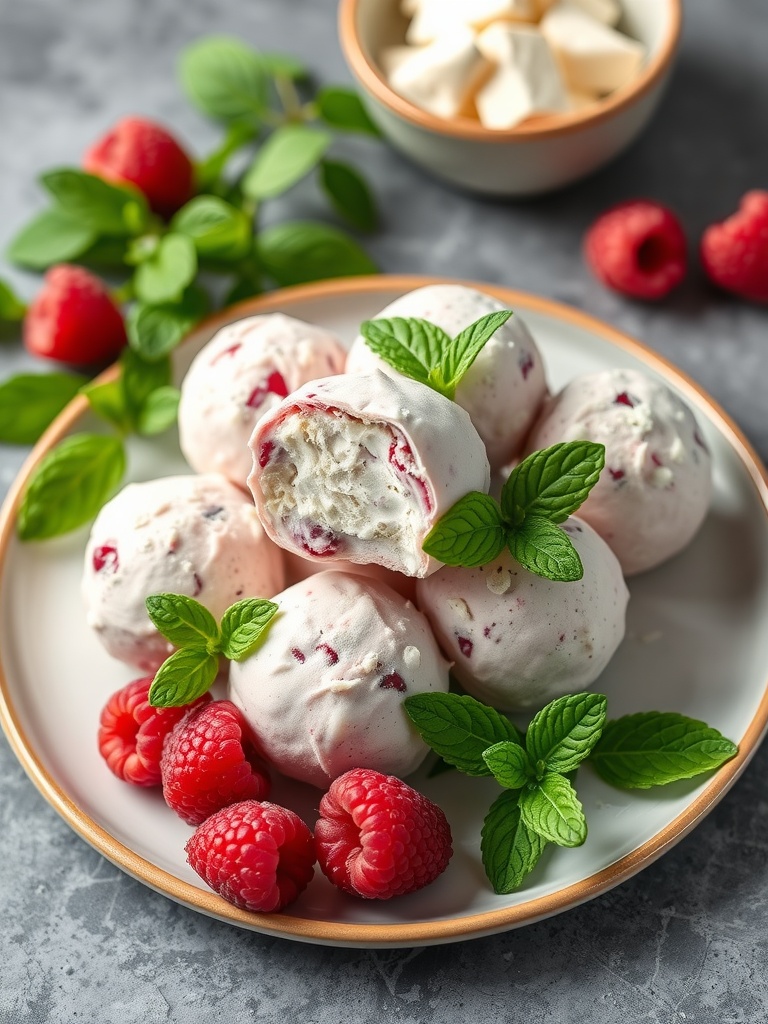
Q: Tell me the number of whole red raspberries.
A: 8